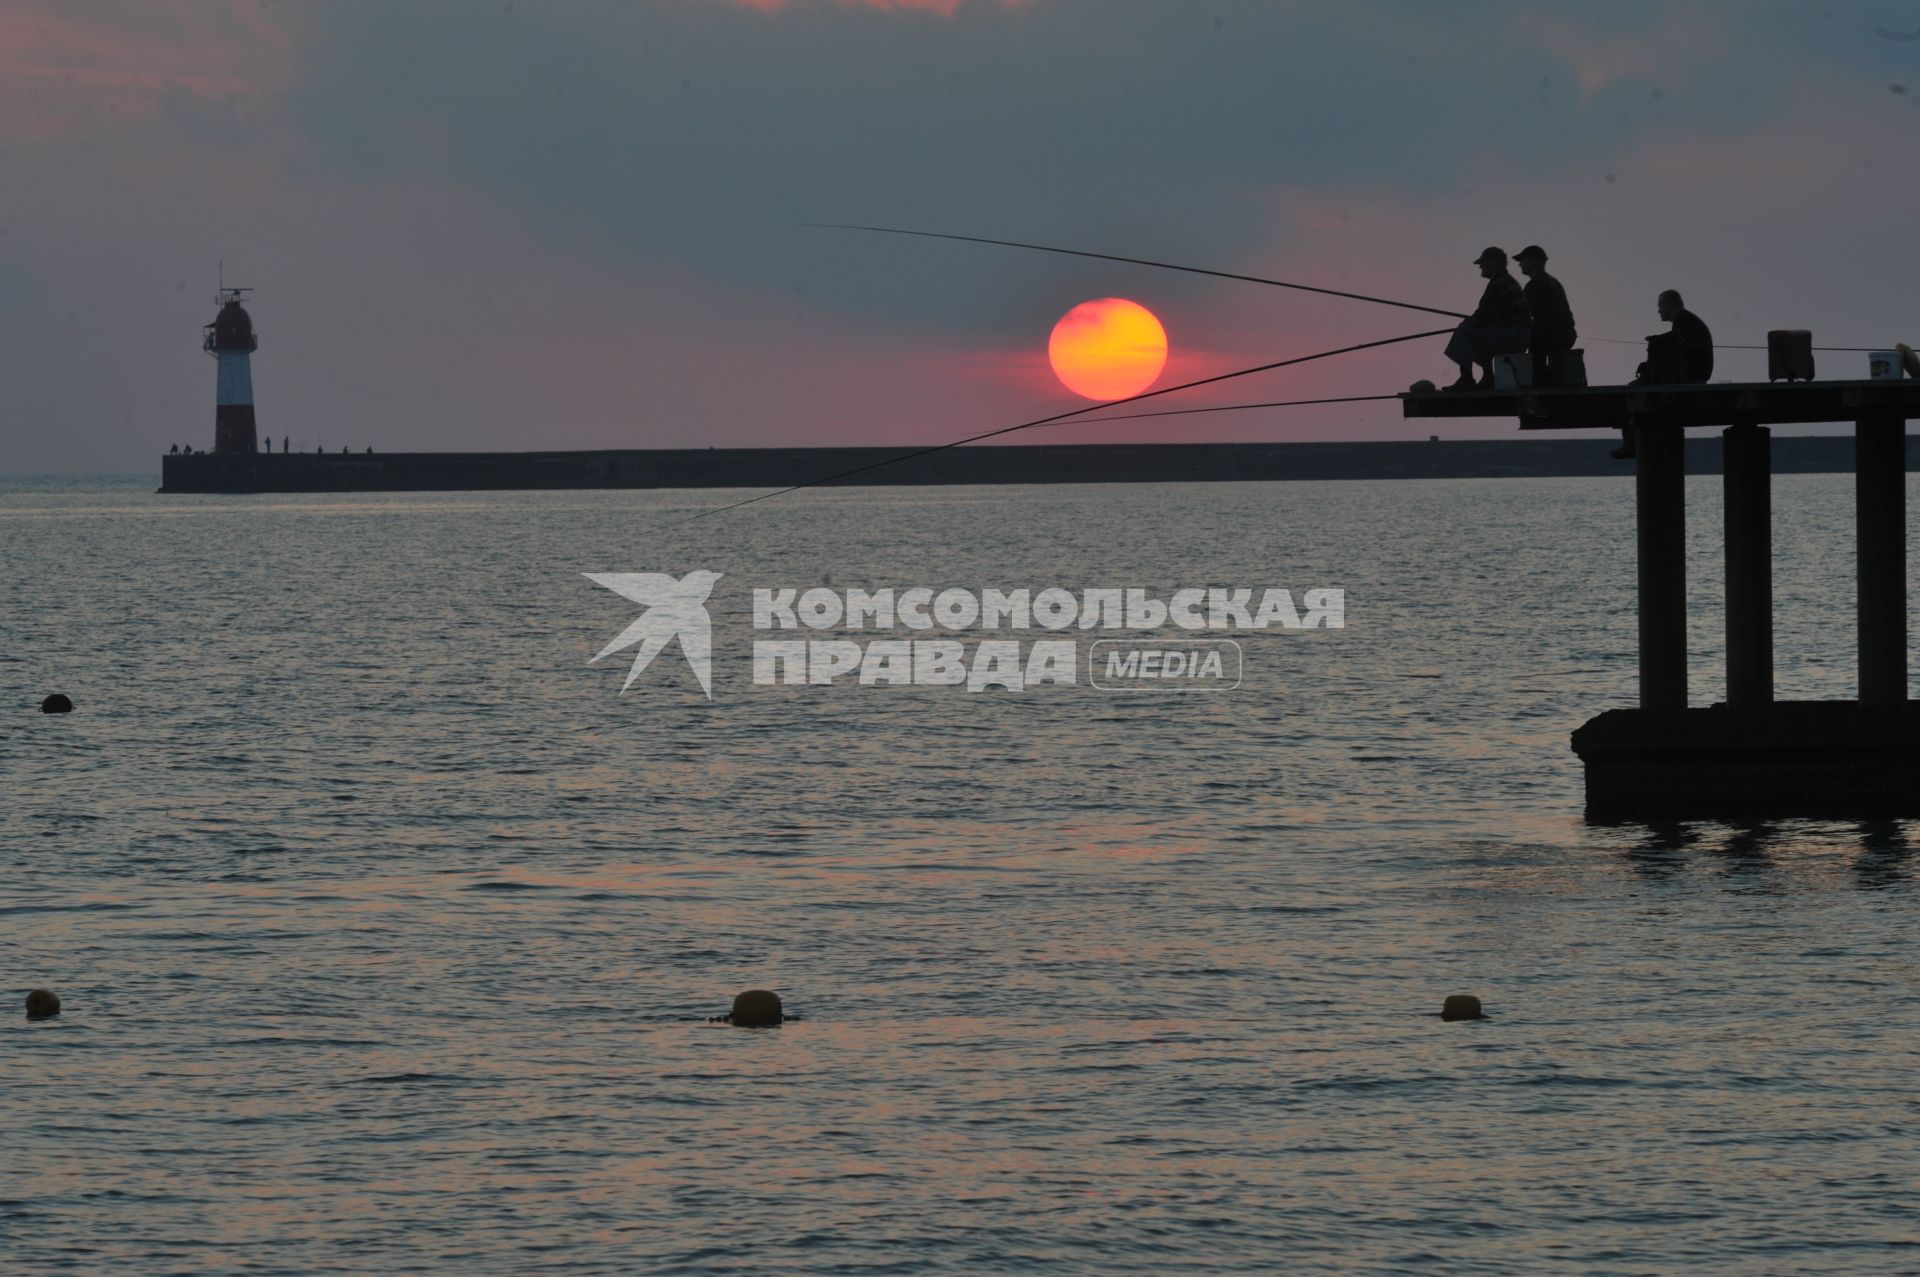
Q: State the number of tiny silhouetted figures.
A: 7